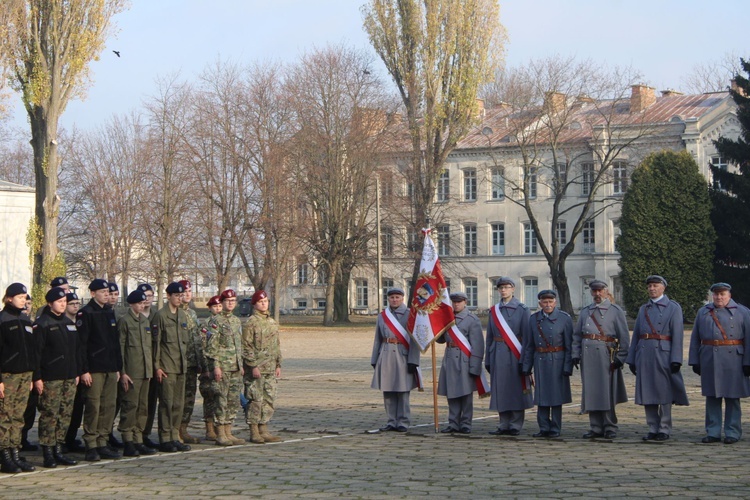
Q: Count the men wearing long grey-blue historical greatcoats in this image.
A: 7